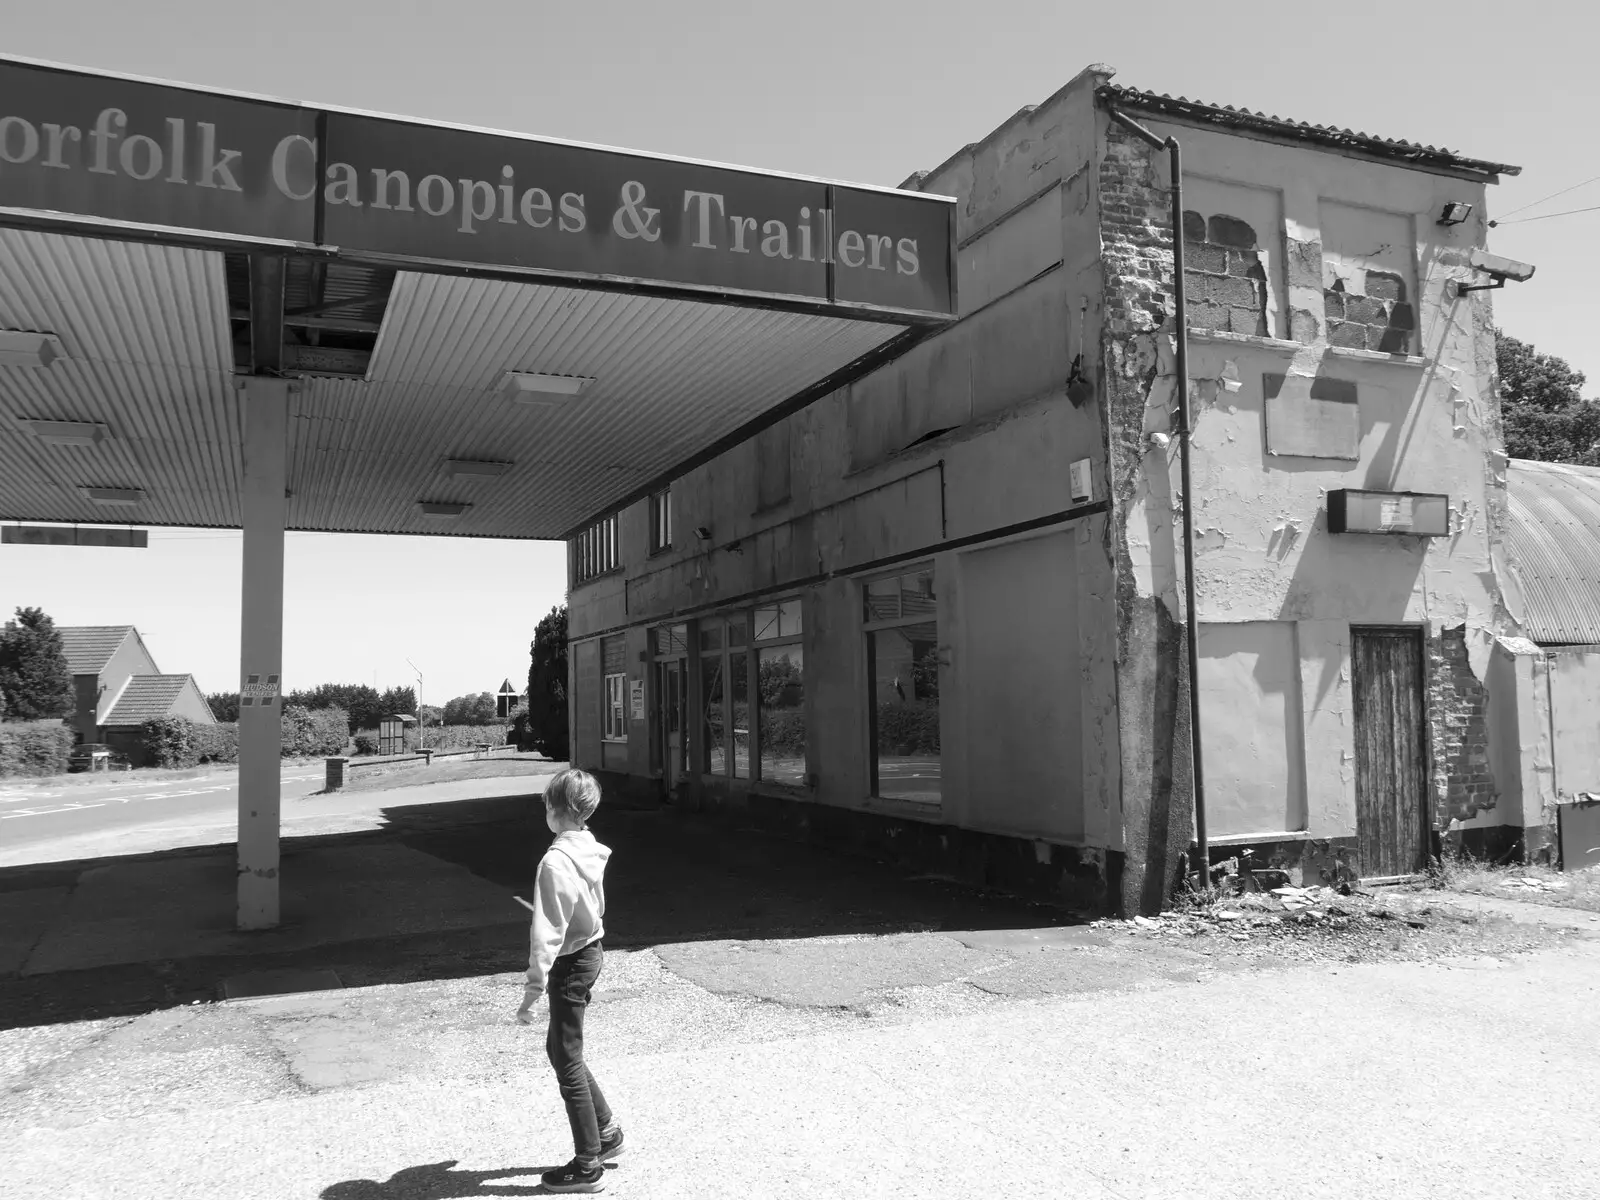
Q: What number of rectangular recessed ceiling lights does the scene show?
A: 6